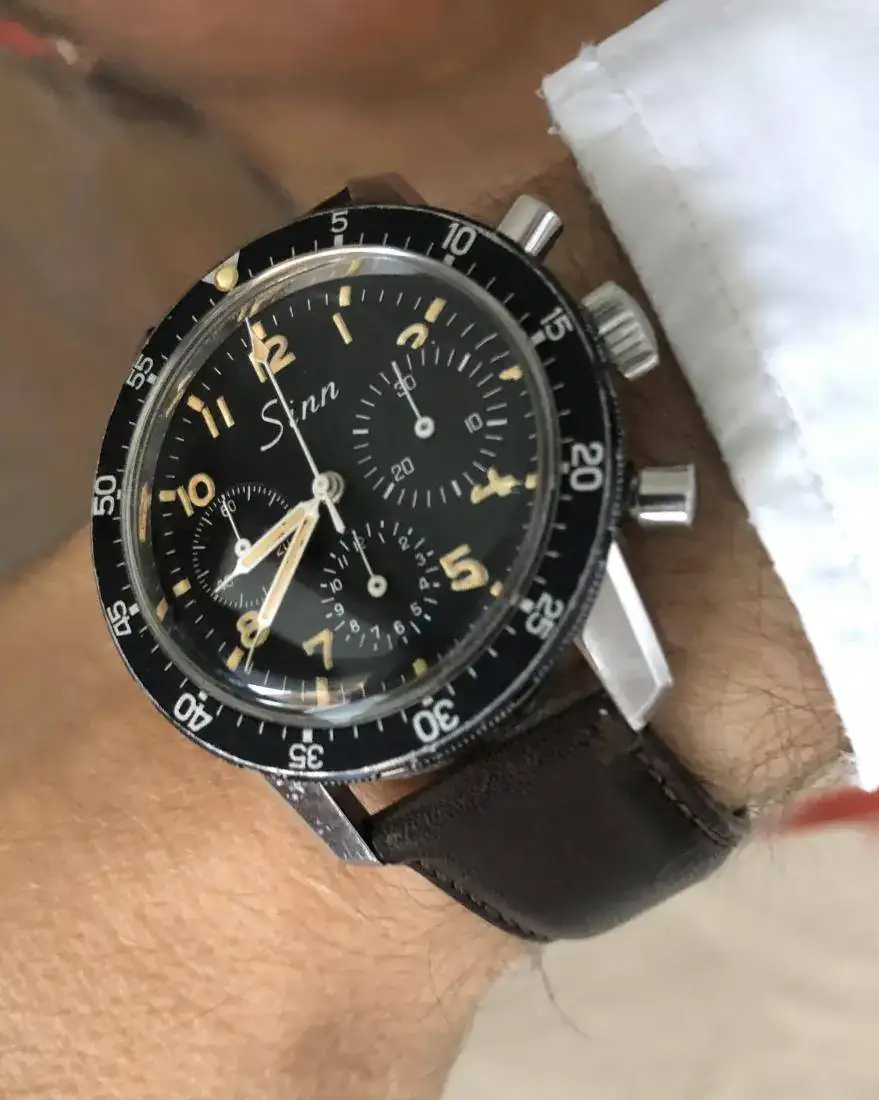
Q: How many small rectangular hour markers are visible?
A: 12